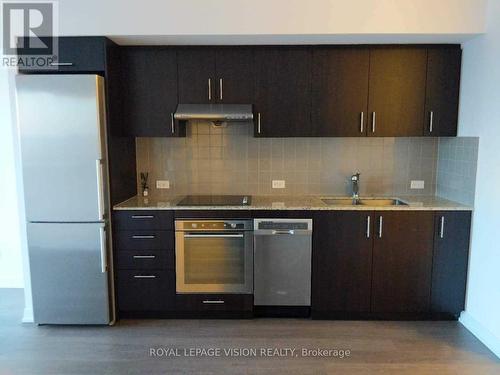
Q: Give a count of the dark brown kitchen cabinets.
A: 11